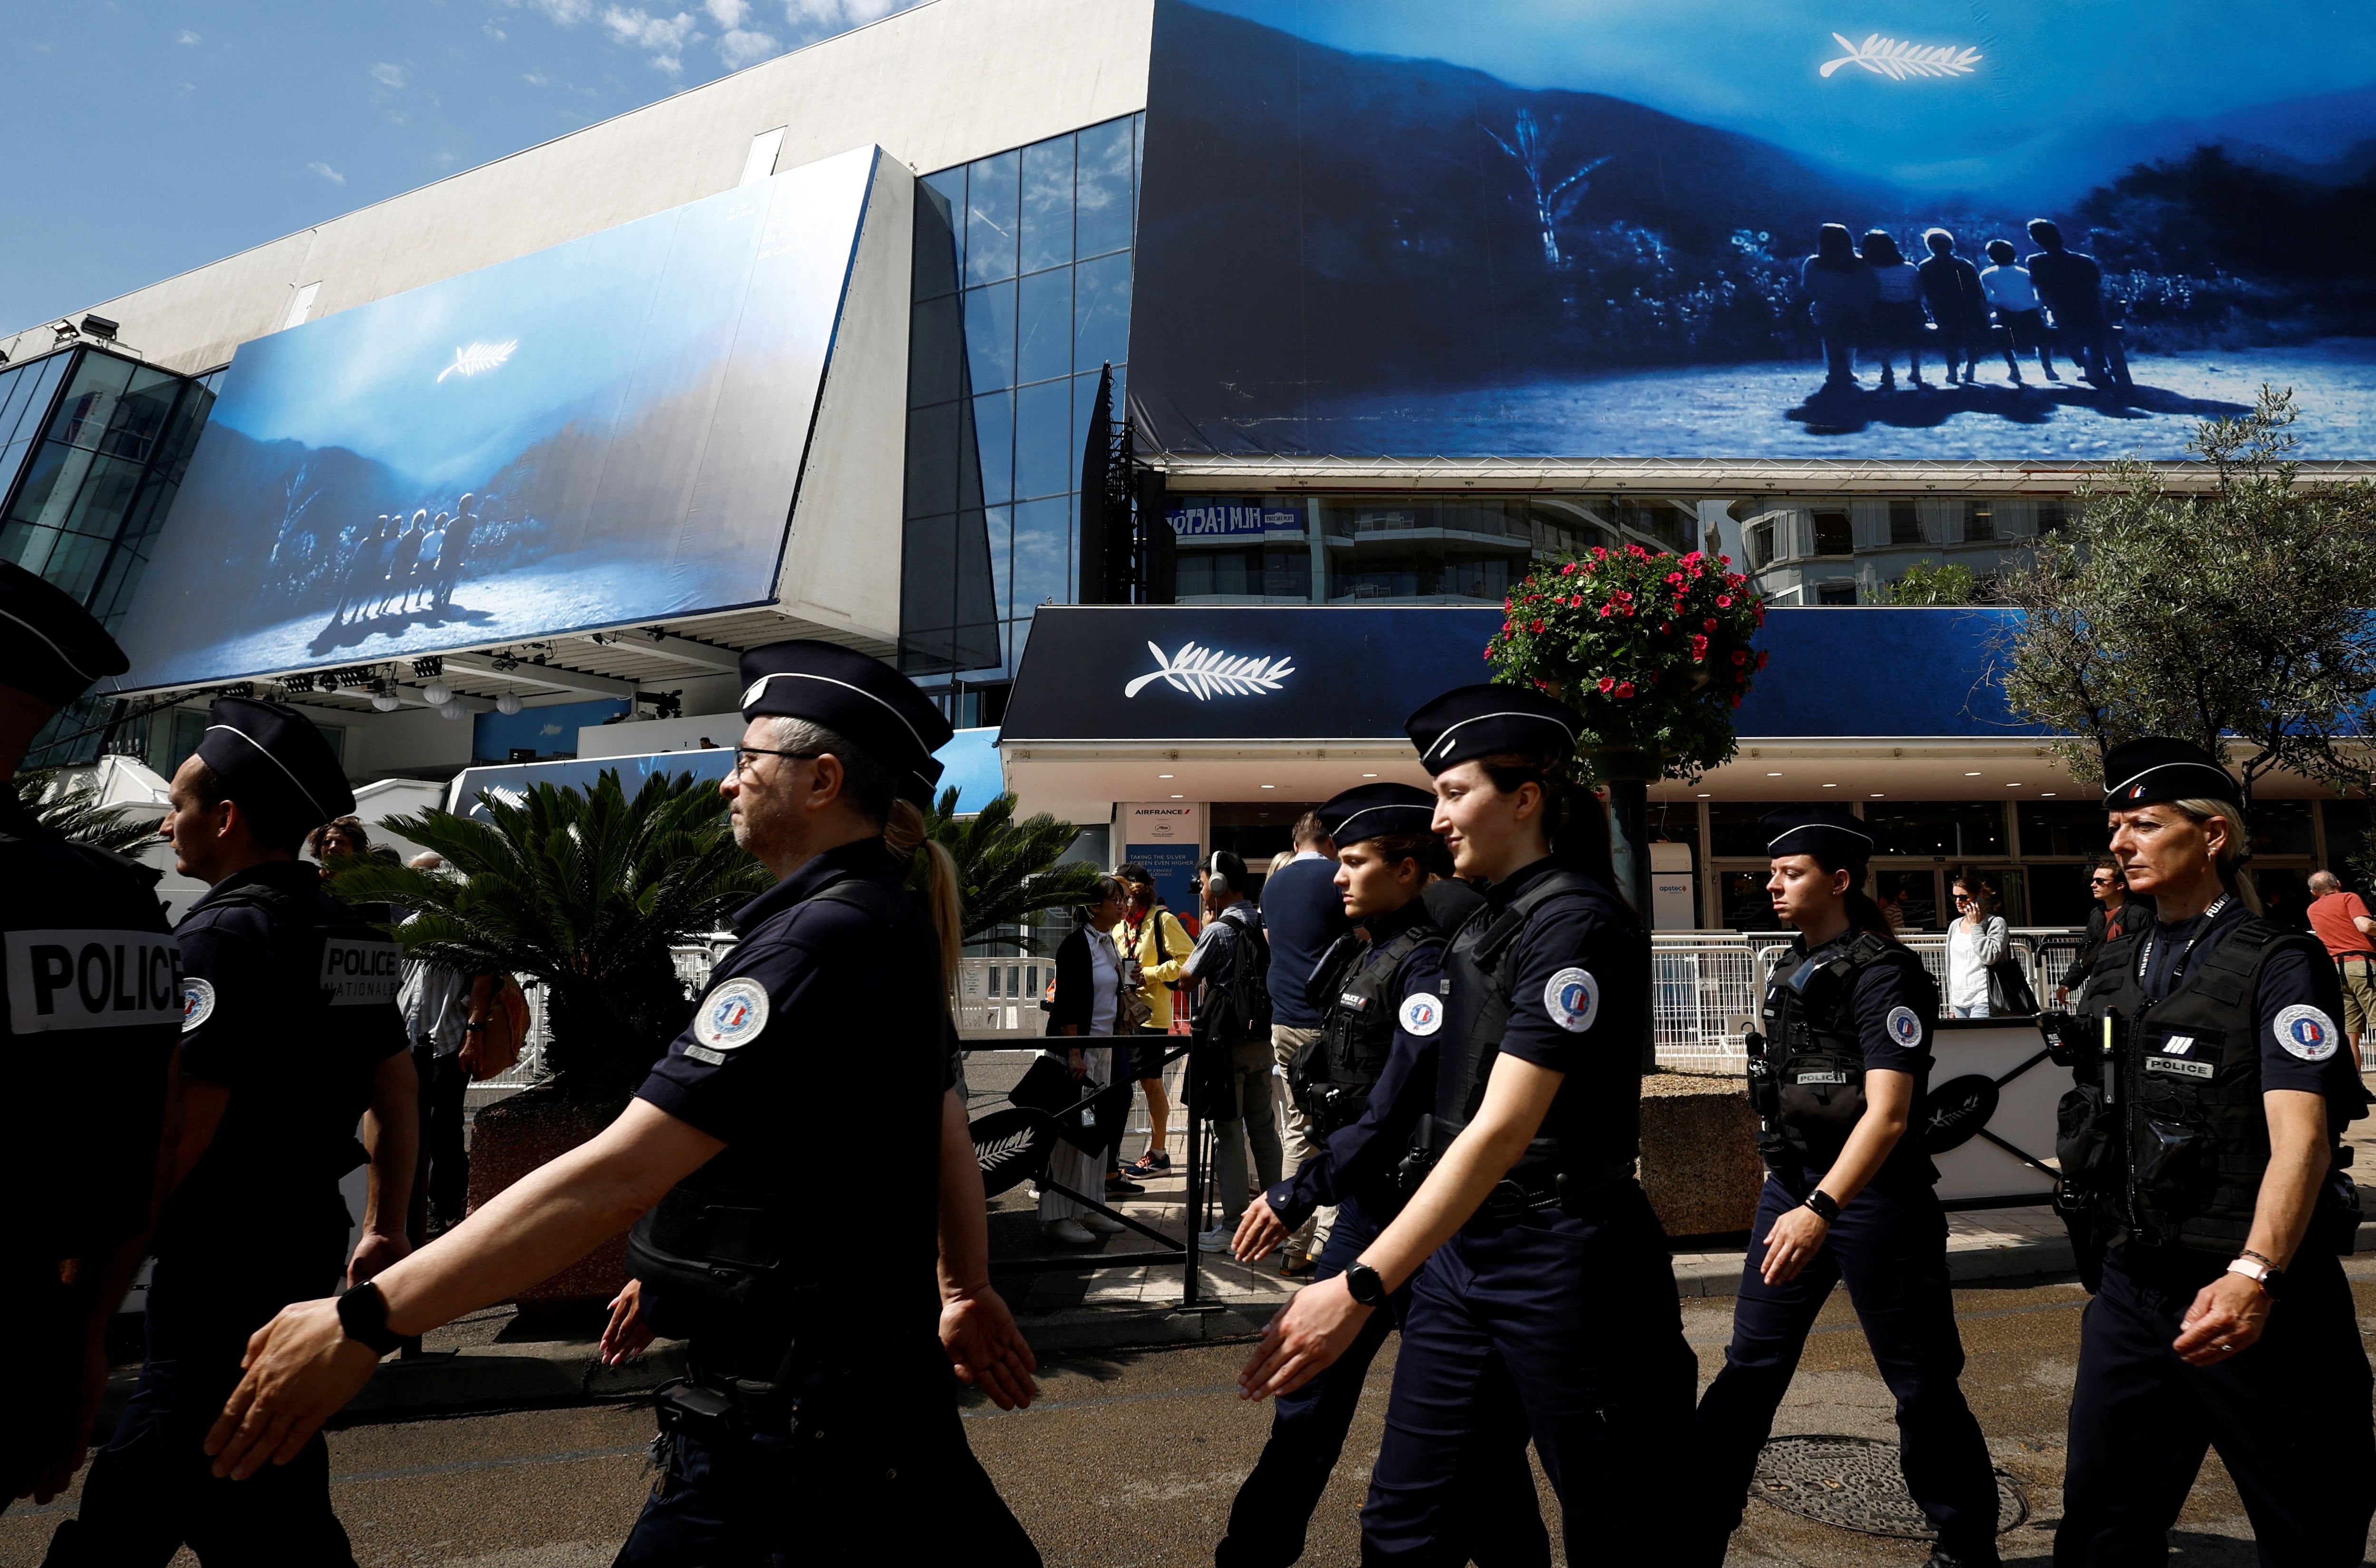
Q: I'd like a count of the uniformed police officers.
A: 8